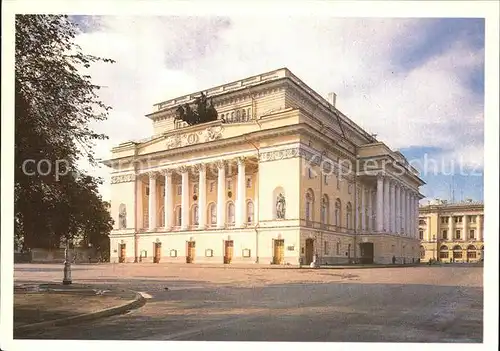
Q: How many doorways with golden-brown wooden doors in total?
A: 5